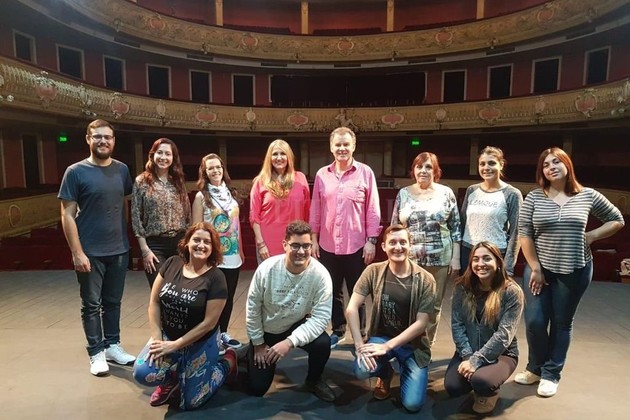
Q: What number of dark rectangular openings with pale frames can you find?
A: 10